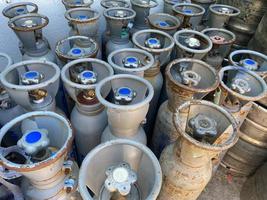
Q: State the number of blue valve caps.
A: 13